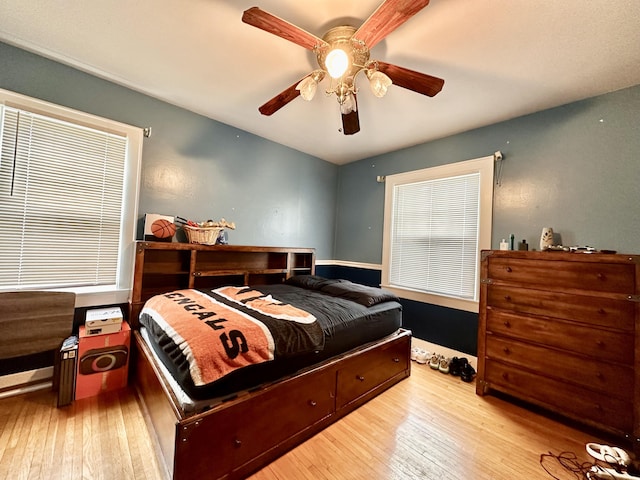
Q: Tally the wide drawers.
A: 7